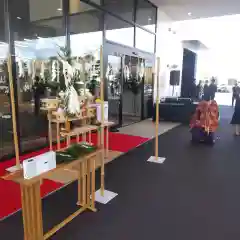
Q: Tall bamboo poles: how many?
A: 3